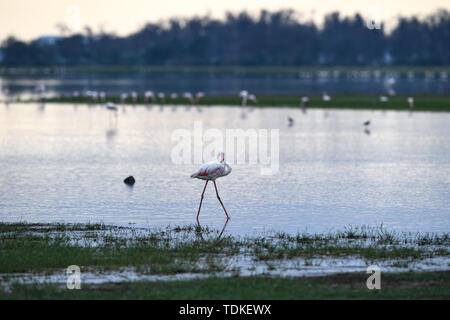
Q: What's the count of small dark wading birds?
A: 2